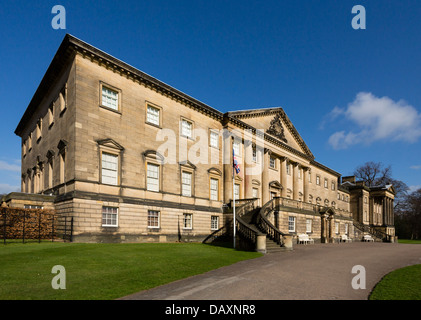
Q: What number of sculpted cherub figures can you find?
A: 0